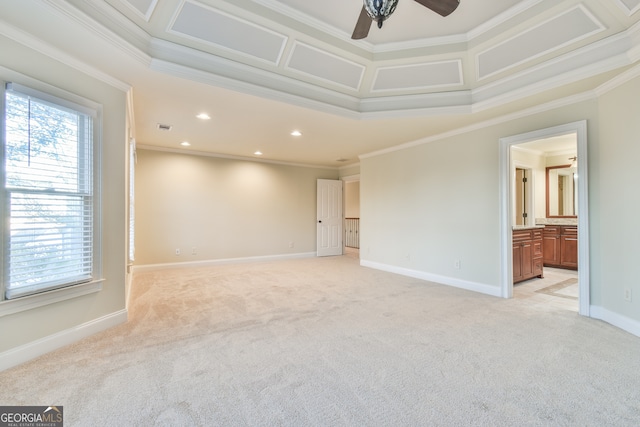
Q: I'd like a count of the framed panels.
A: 6